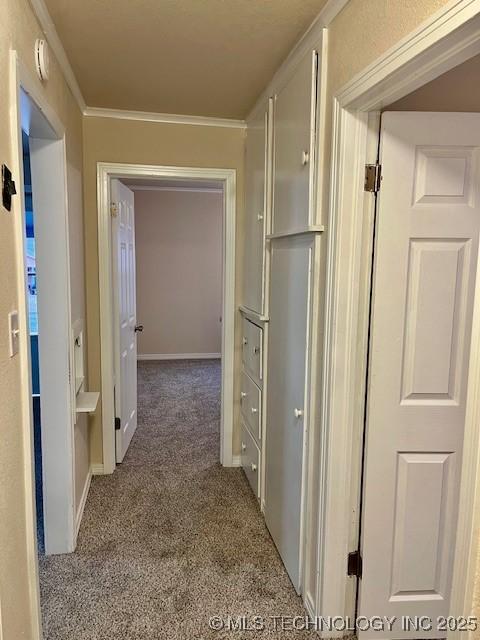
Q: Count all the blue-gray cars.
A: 0